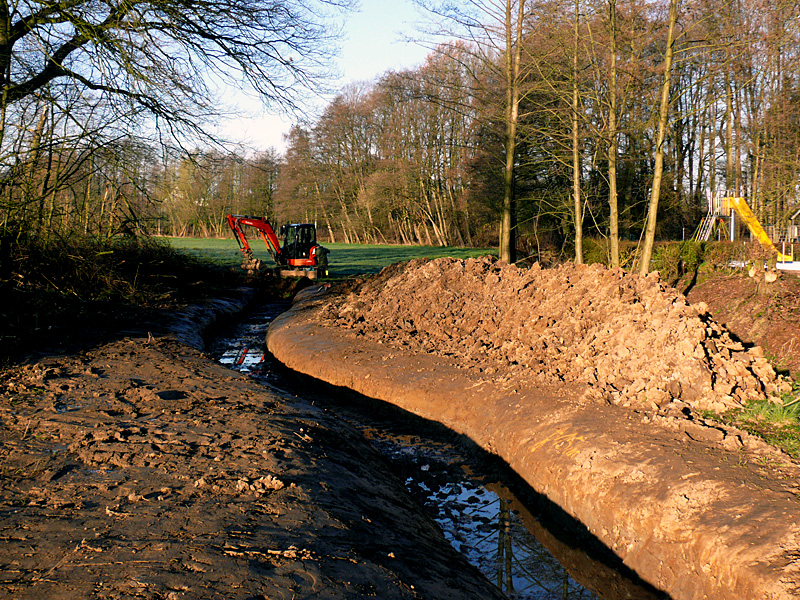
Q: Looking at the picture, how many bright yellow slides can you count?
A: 1